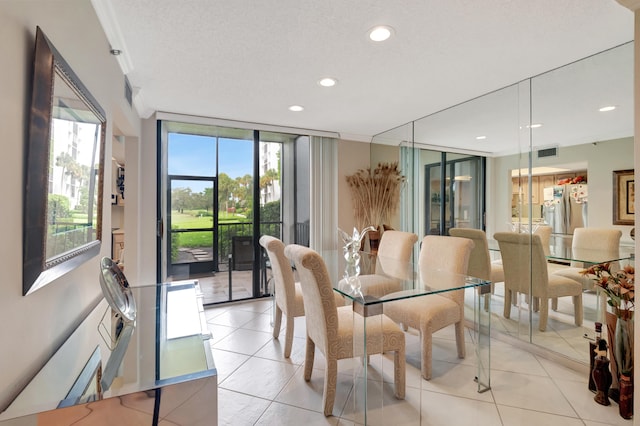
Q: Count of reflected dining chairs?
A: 4